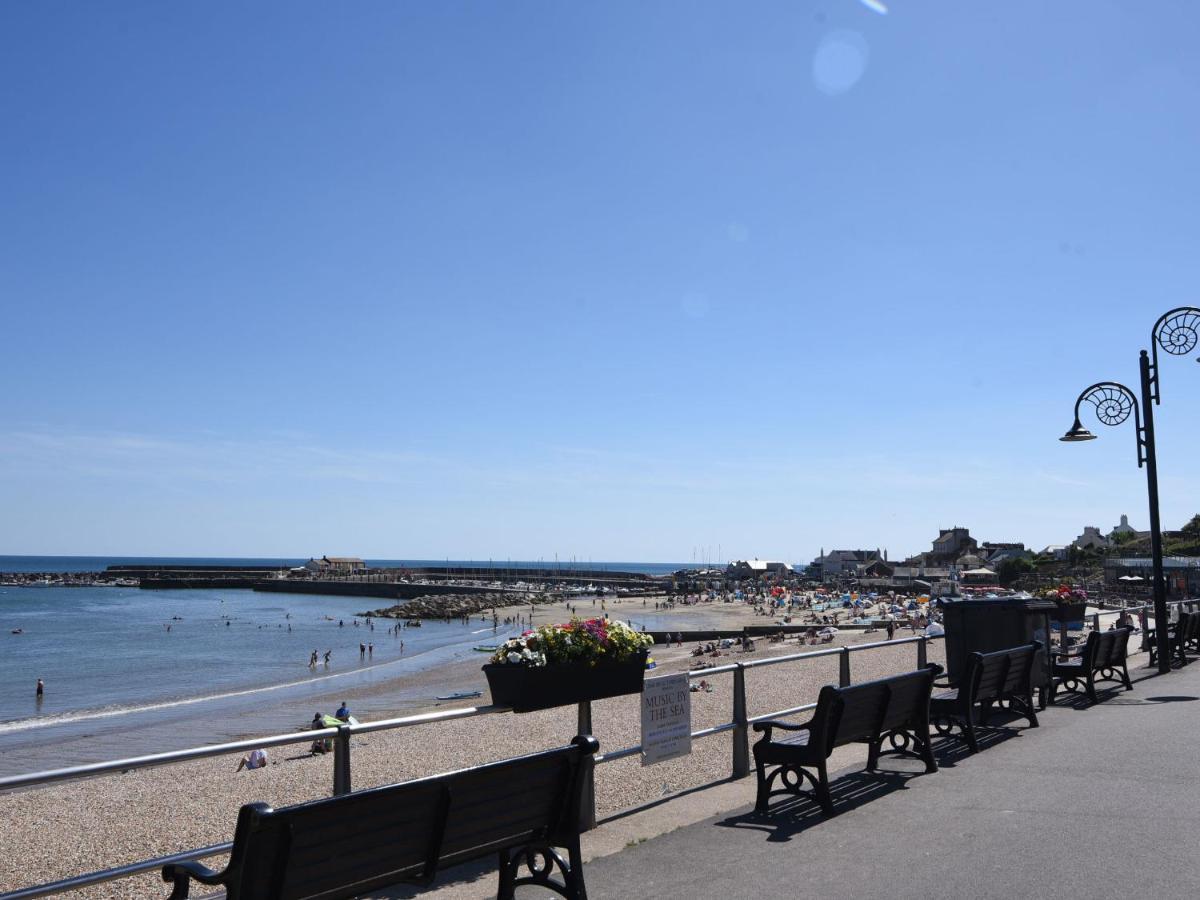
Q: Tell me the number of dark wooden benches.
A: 5